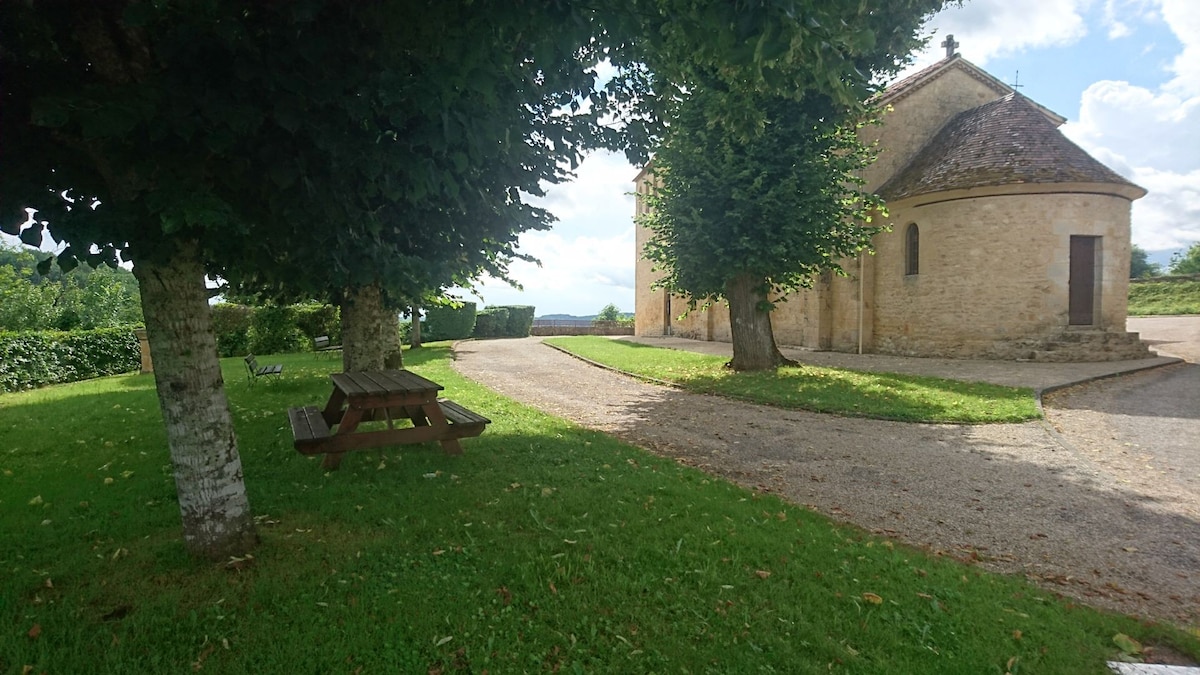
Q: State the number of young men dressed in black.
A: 0